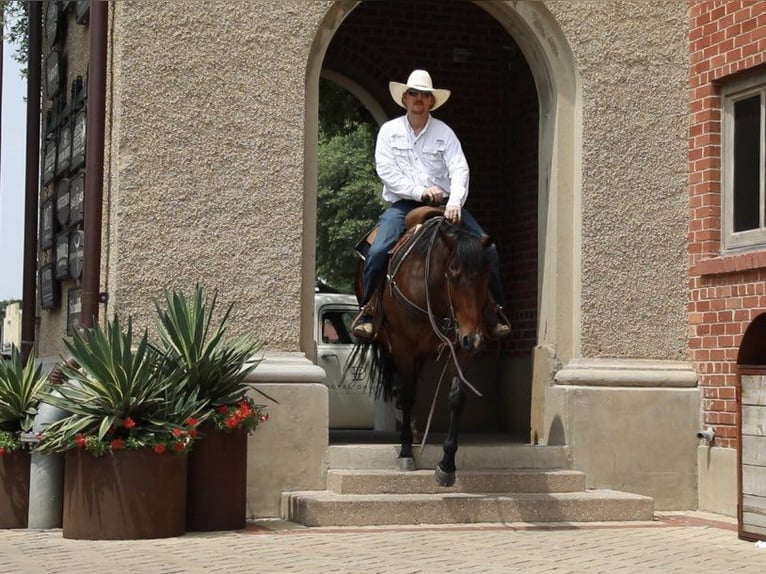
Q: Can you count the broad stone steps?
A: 3